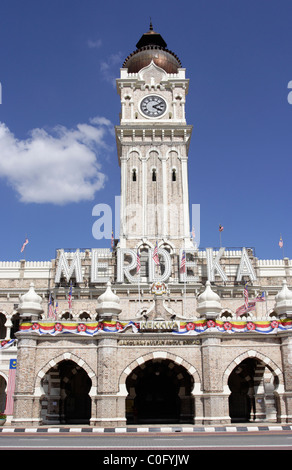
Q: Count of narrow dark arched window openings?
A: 3